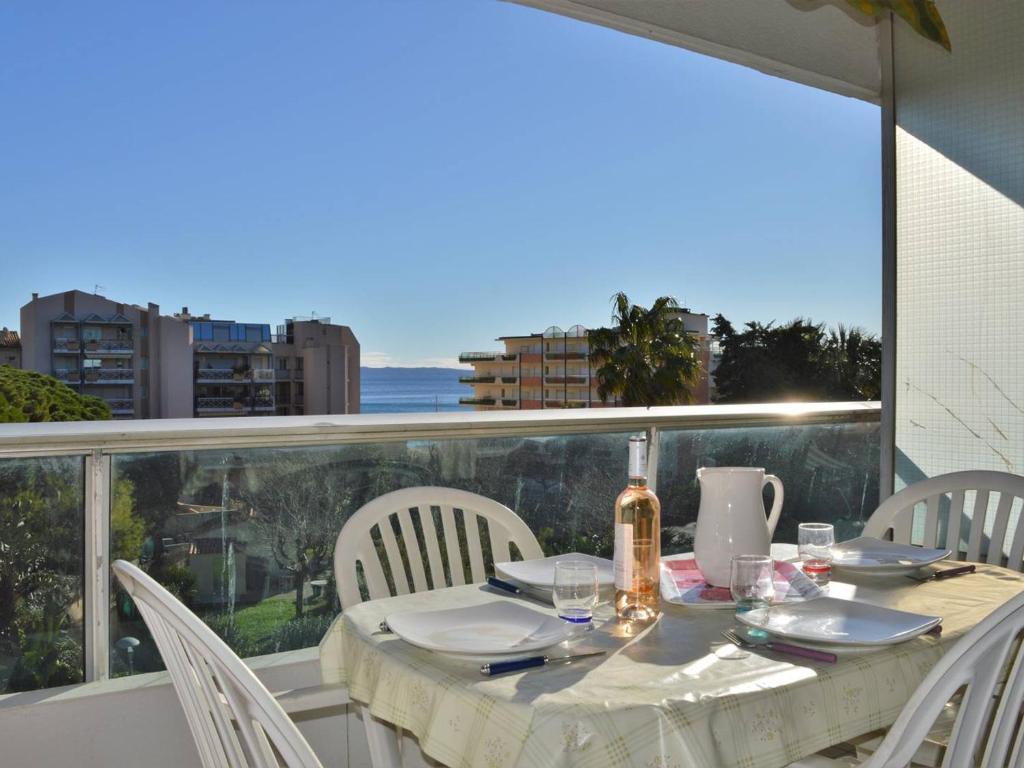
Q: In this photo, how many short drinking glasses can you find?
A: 3